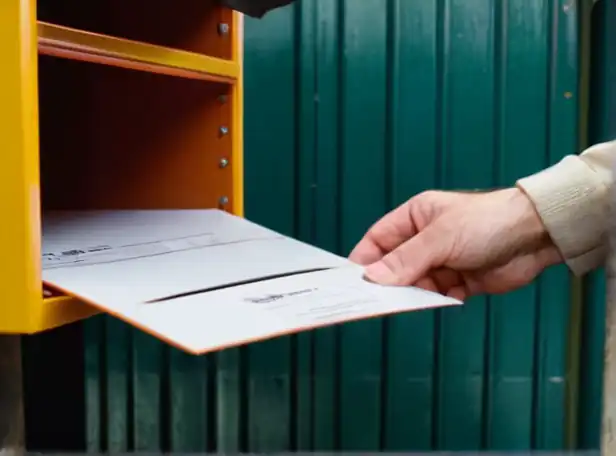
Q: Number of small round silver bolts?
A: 5